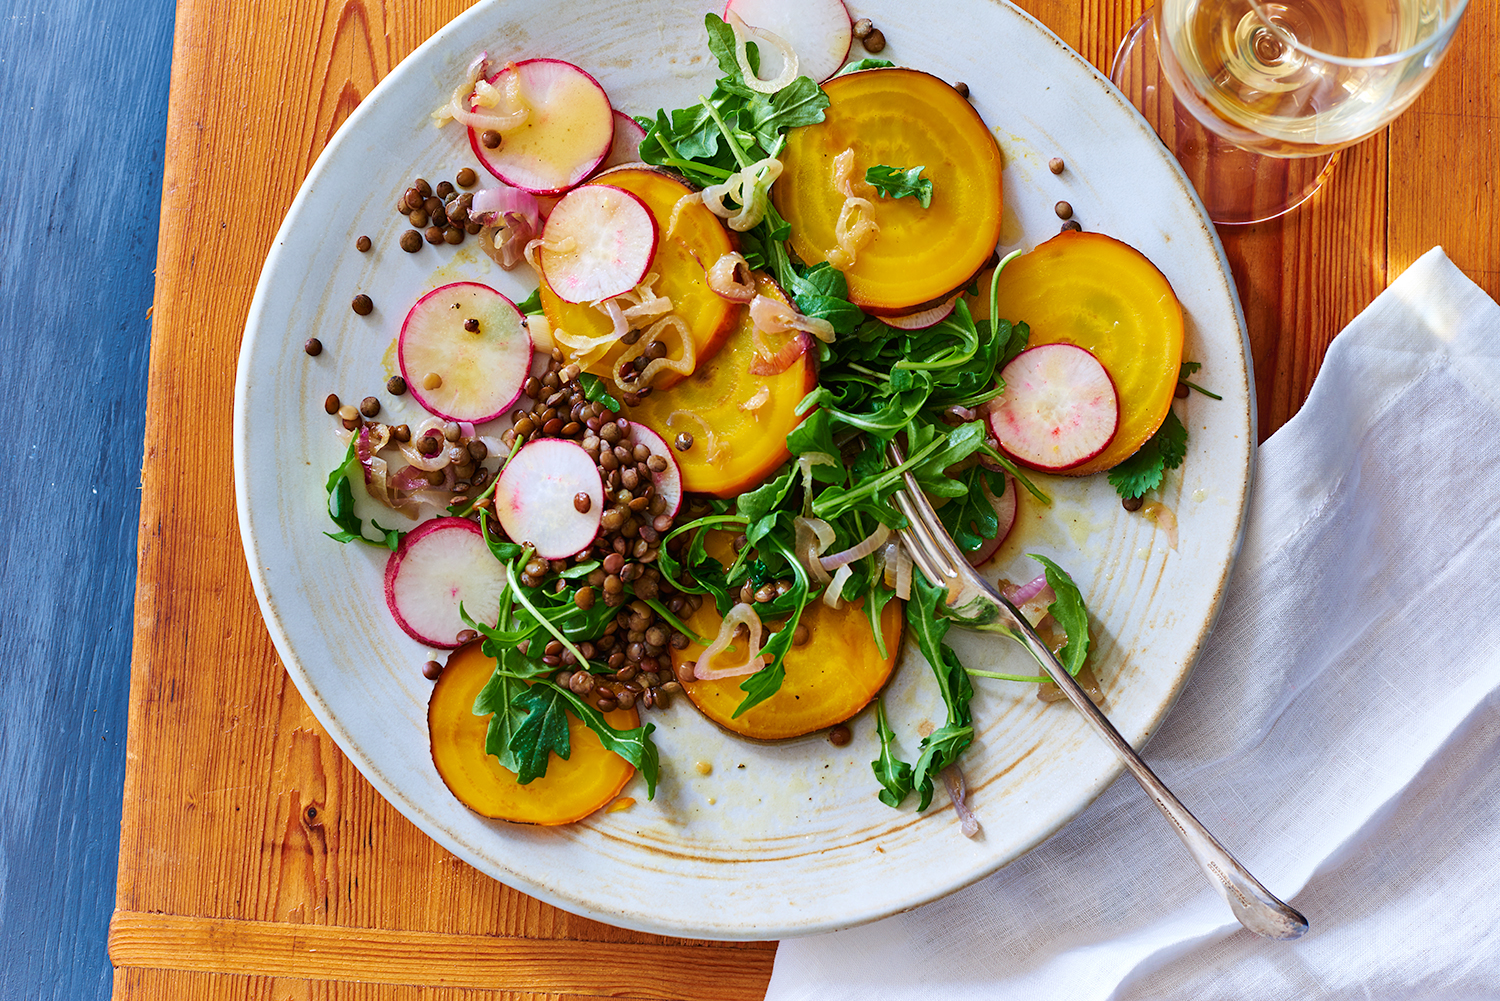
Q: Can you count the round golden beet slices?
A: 6